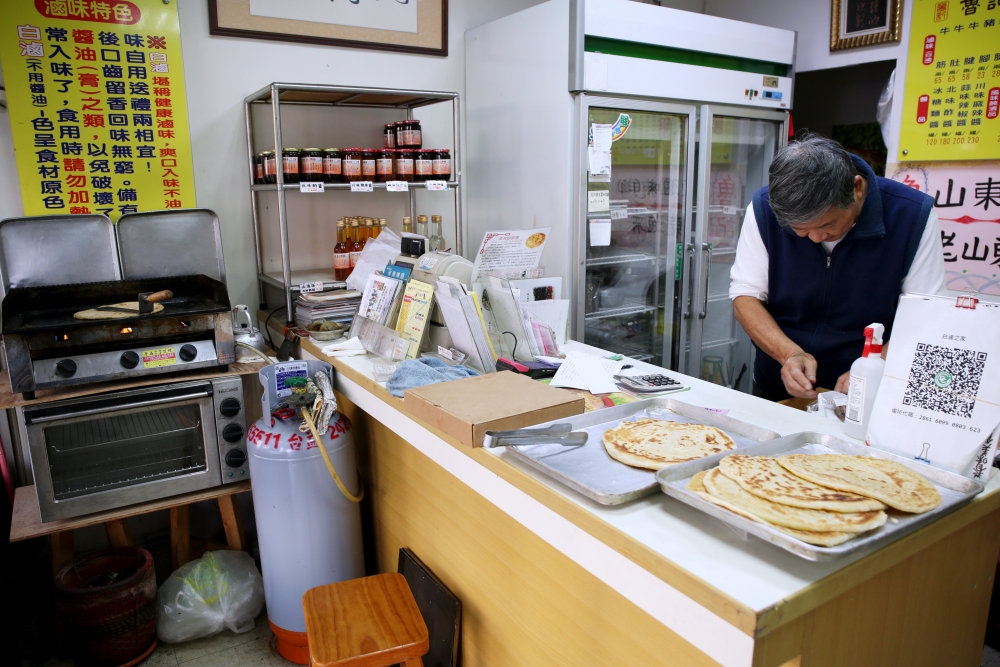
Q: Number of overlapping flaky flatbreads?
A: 4